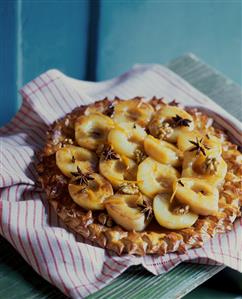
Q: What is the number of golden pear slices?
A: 14